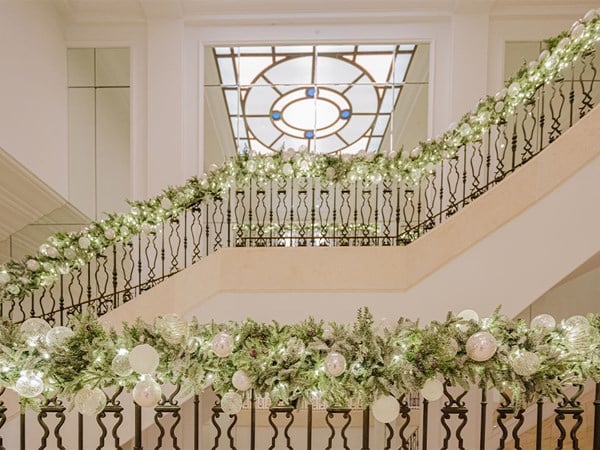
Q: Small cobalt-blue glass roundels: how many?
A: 4